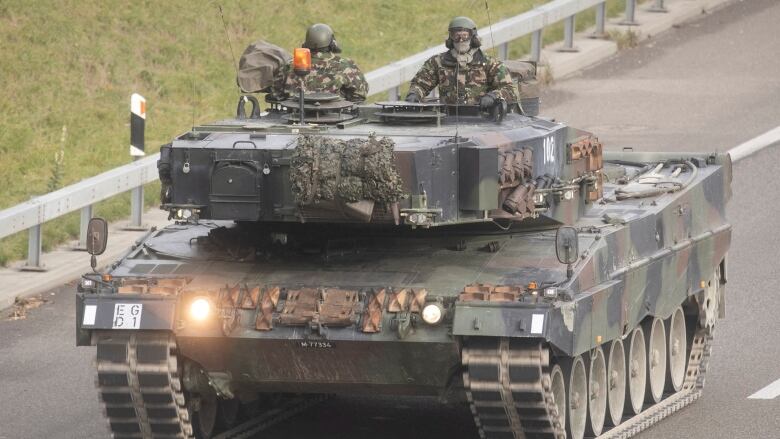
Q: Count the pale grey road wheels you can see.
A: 7